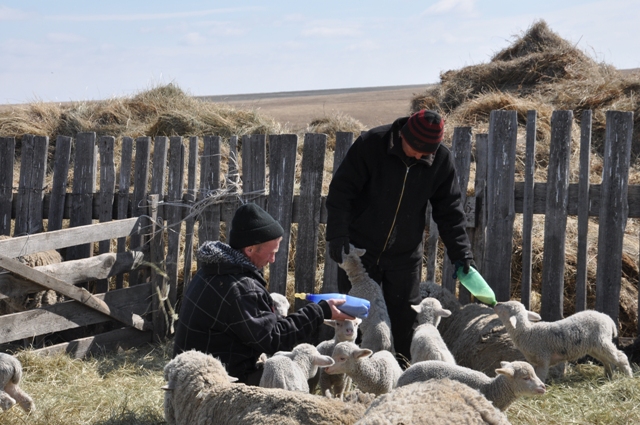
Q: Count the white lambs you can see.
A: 9